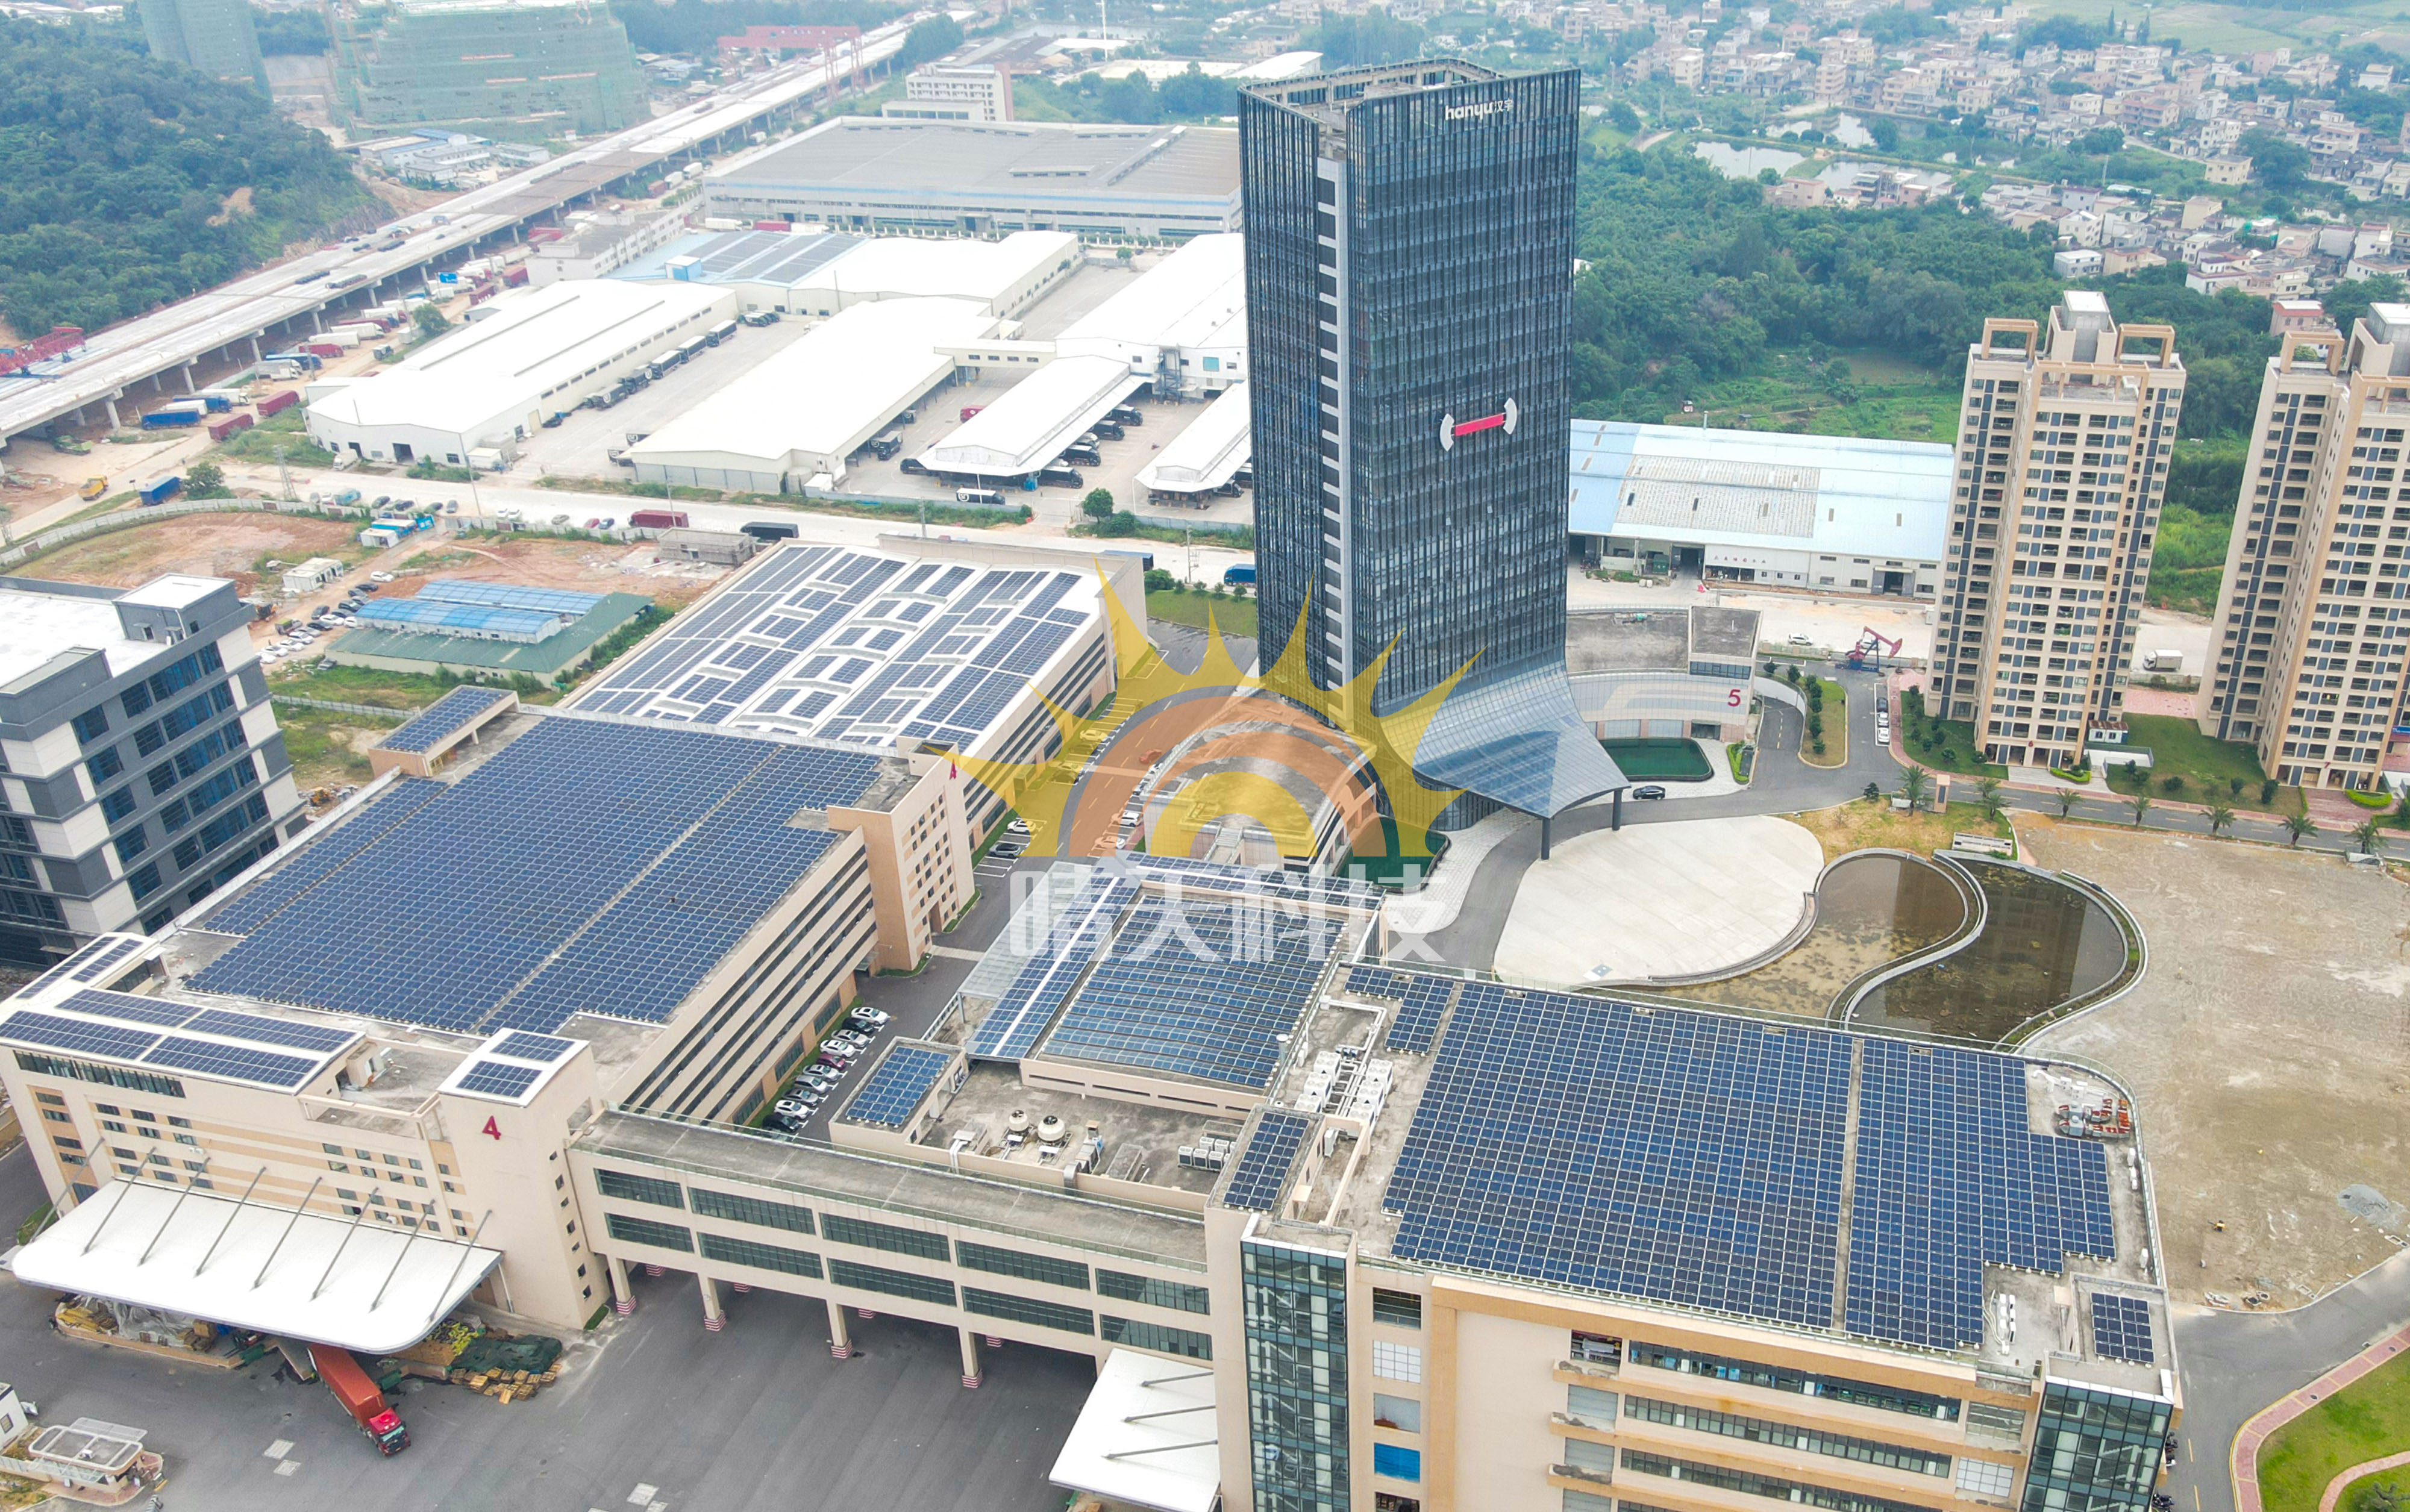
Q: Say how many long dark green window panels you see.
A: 10